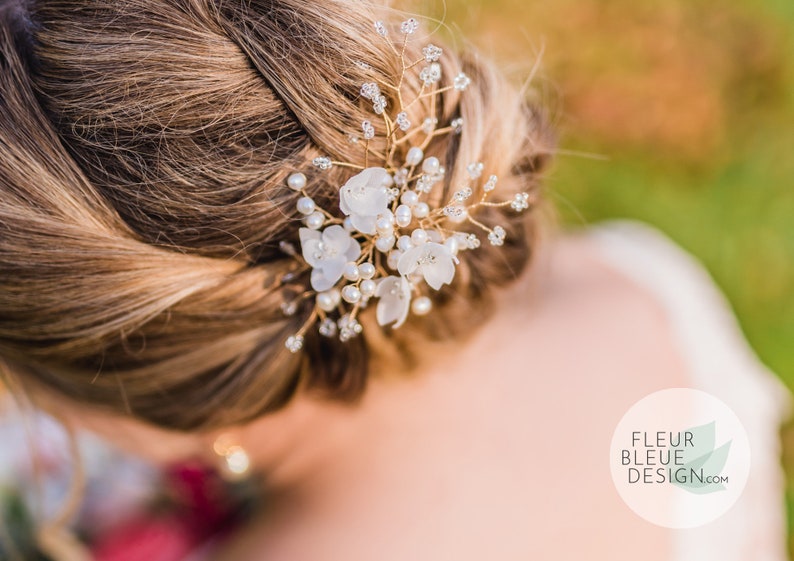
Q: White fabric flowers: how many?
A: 4